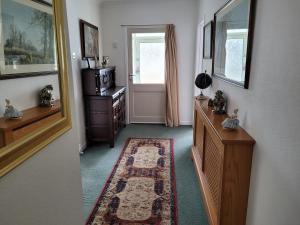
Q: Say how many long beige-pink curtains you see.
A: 1